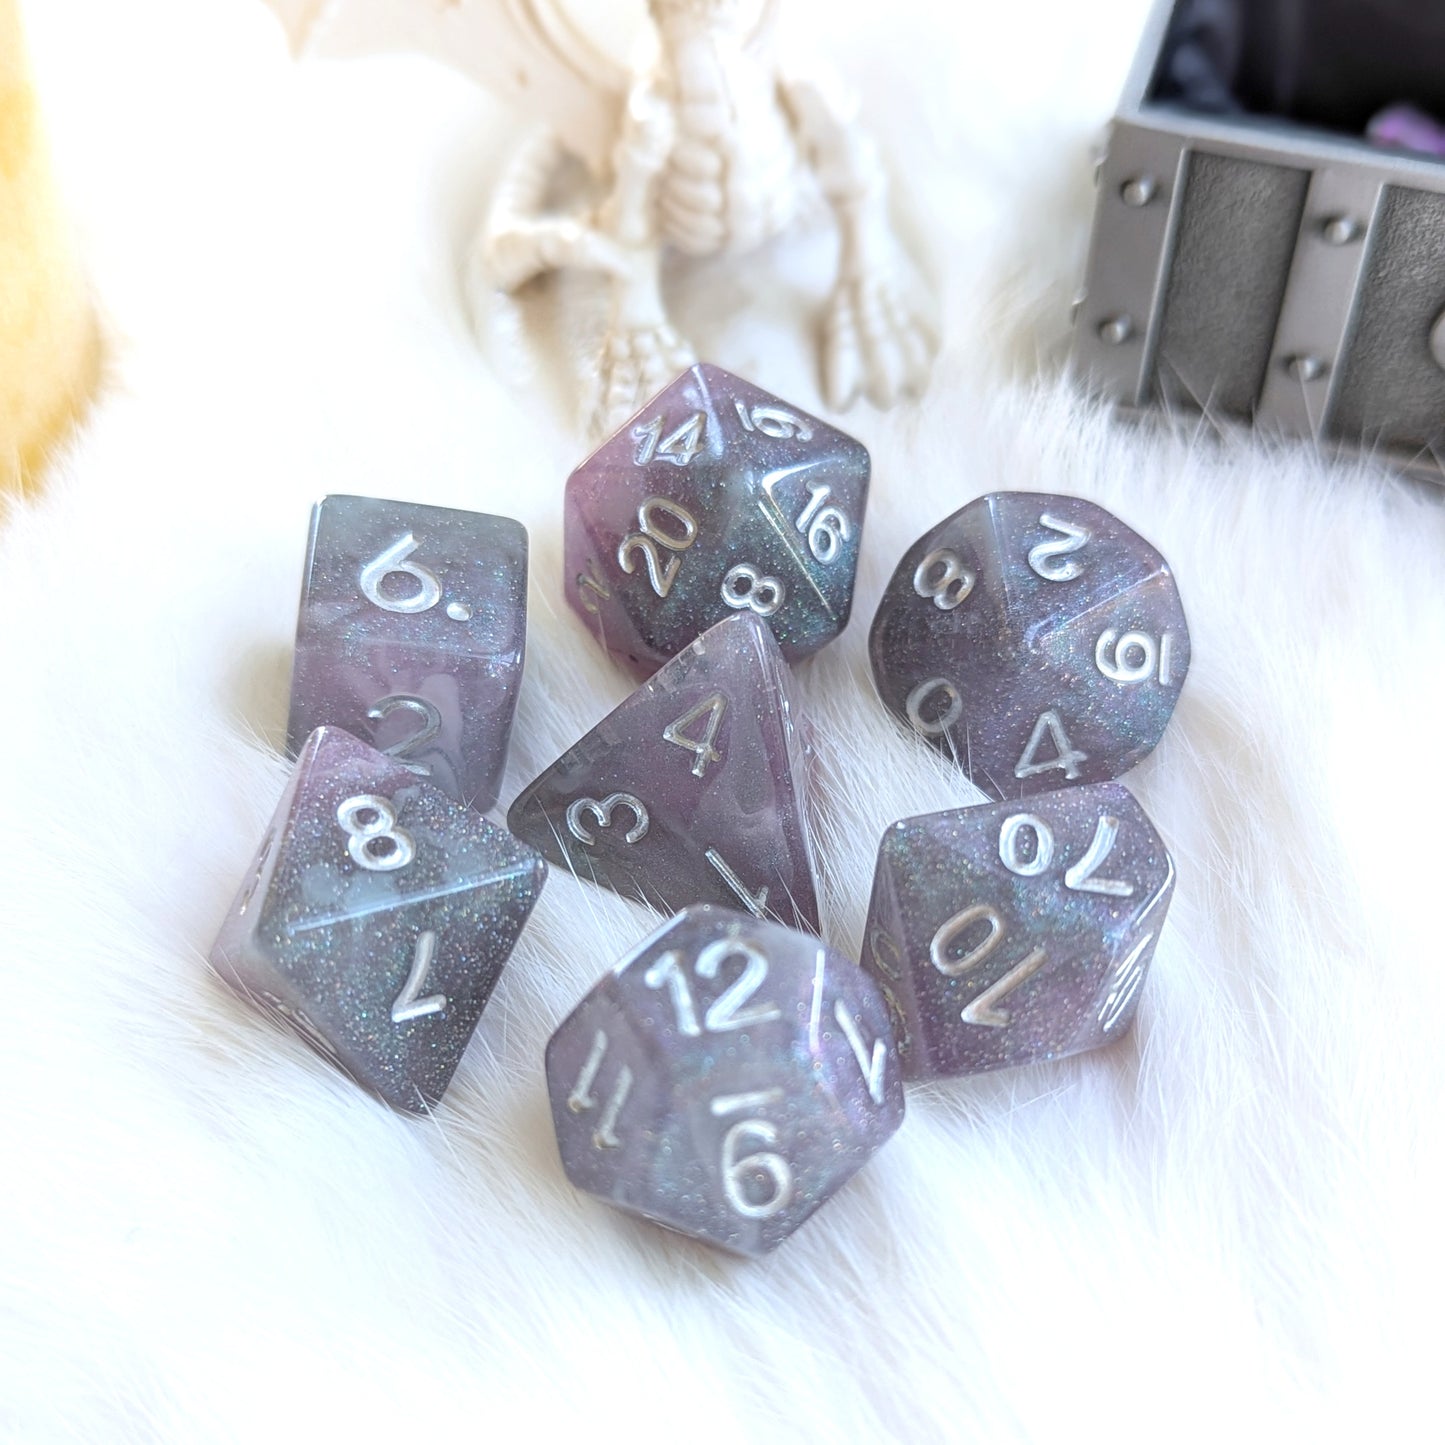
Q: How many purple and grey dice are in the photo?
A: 7